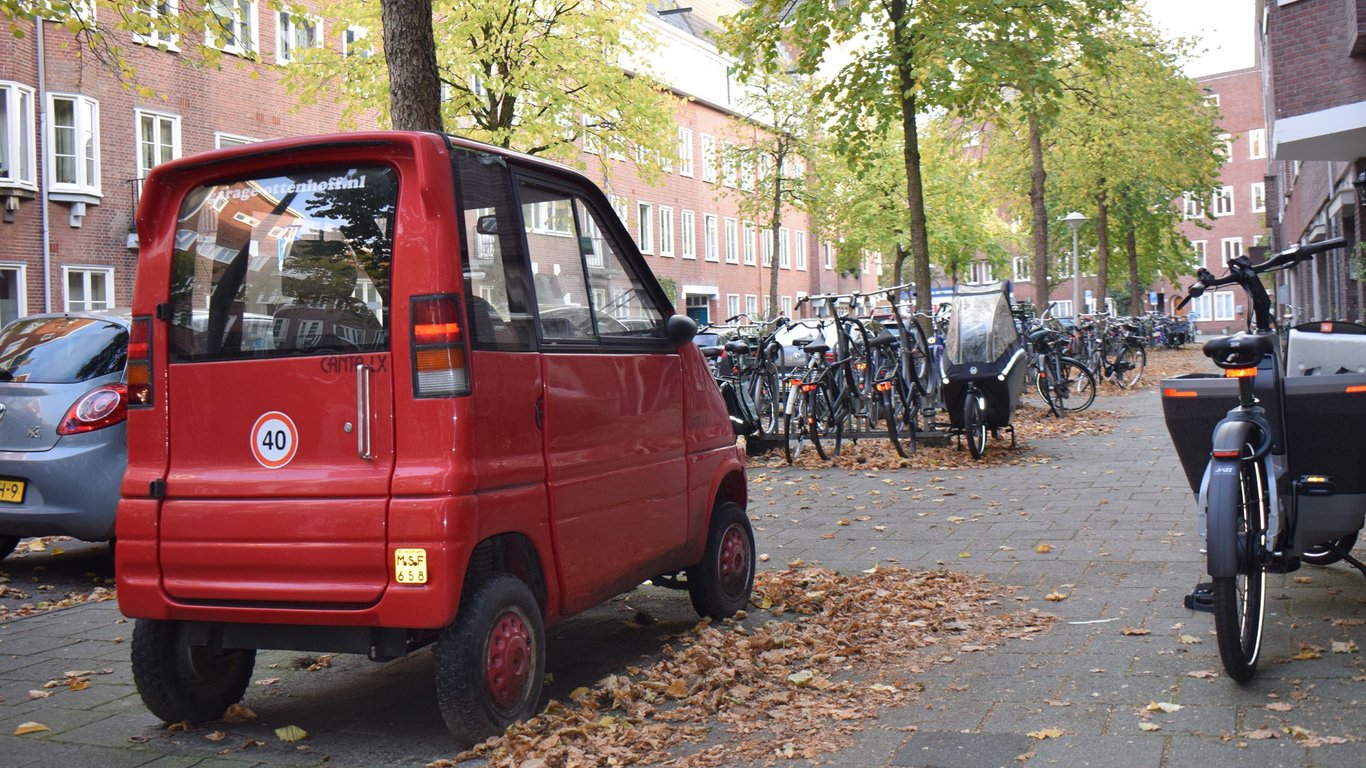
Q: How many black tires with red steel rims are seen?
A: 2